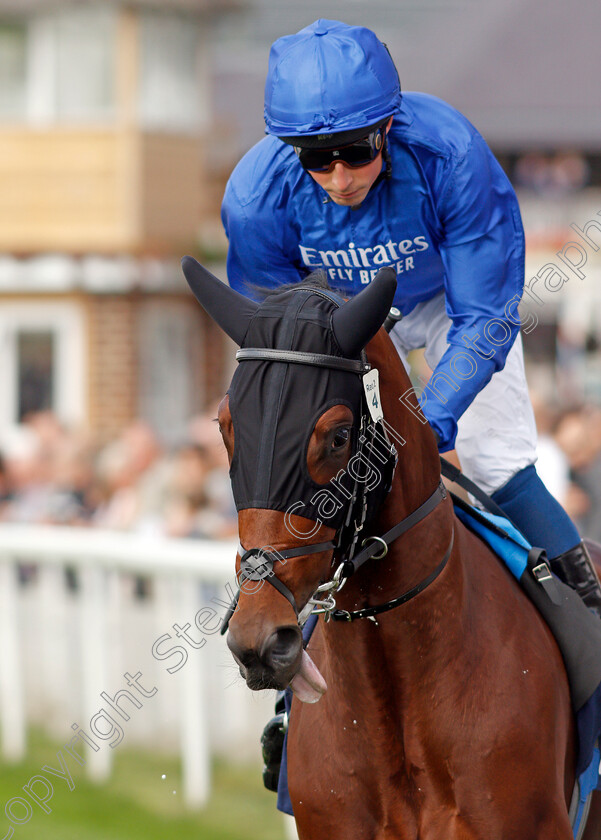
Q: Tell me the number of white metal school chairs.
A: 0